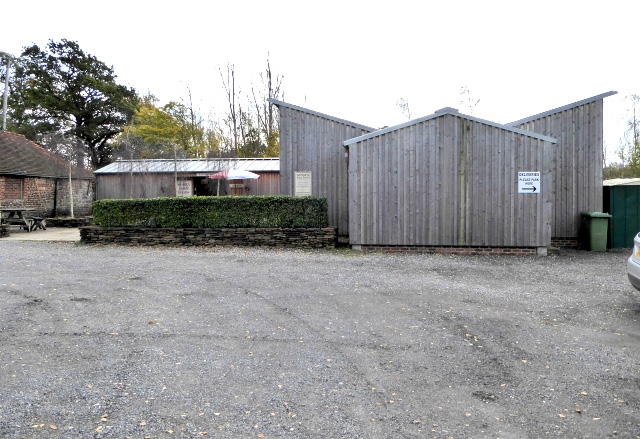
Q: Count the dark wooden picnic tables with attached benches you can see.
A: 1